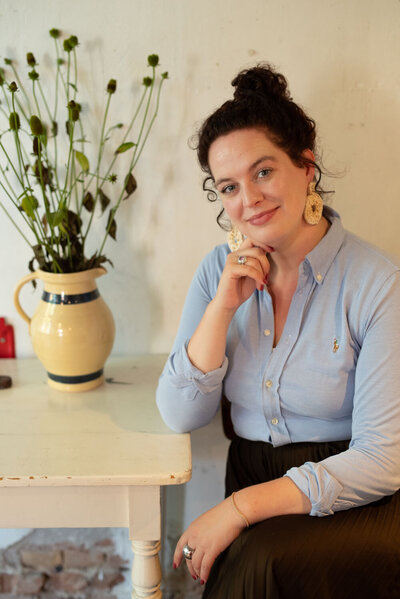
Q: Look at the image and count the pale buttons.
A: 4